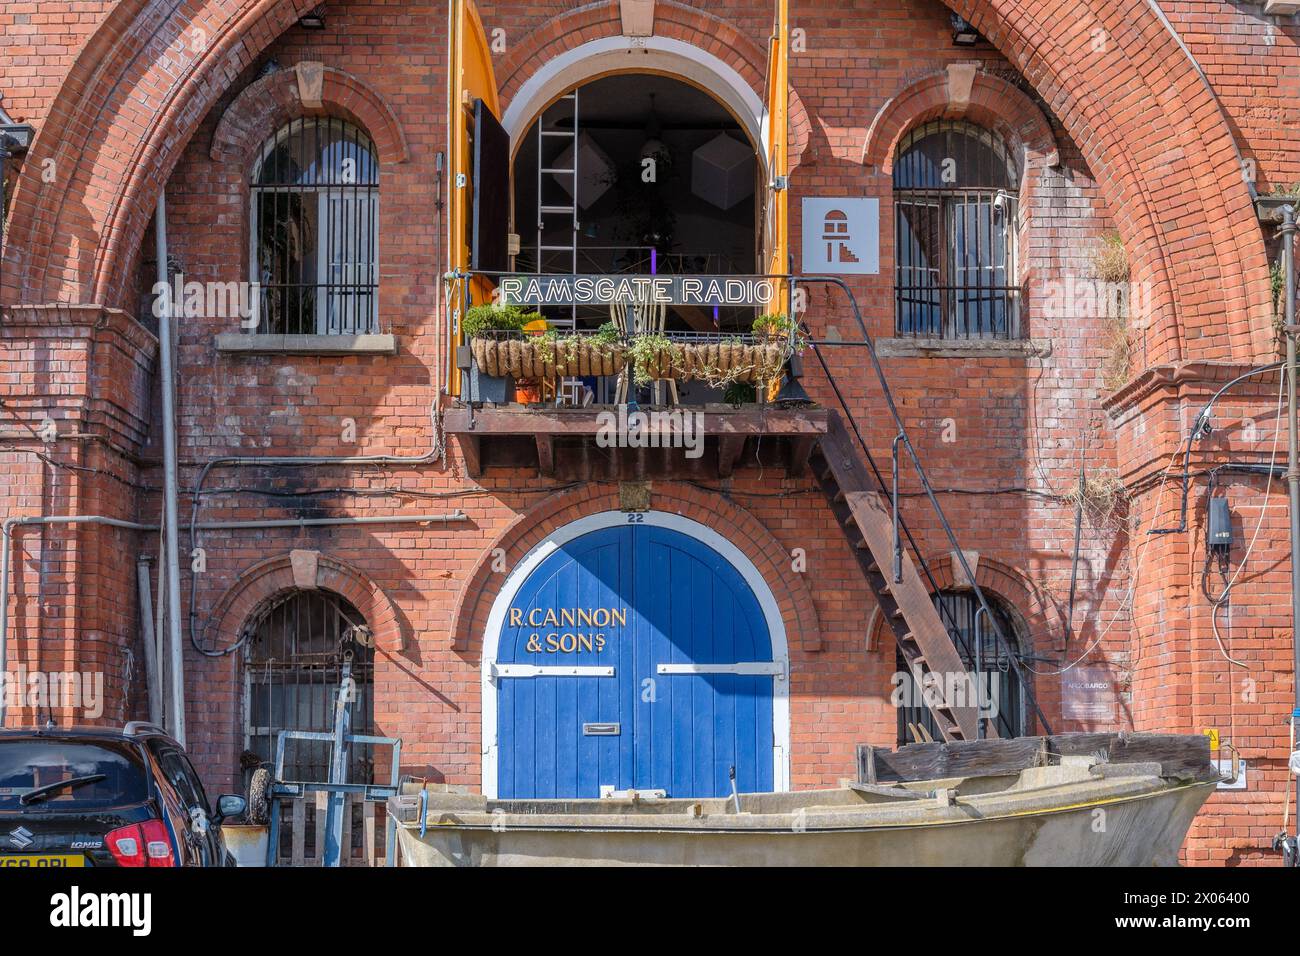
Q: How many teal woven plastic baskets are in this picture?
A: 0